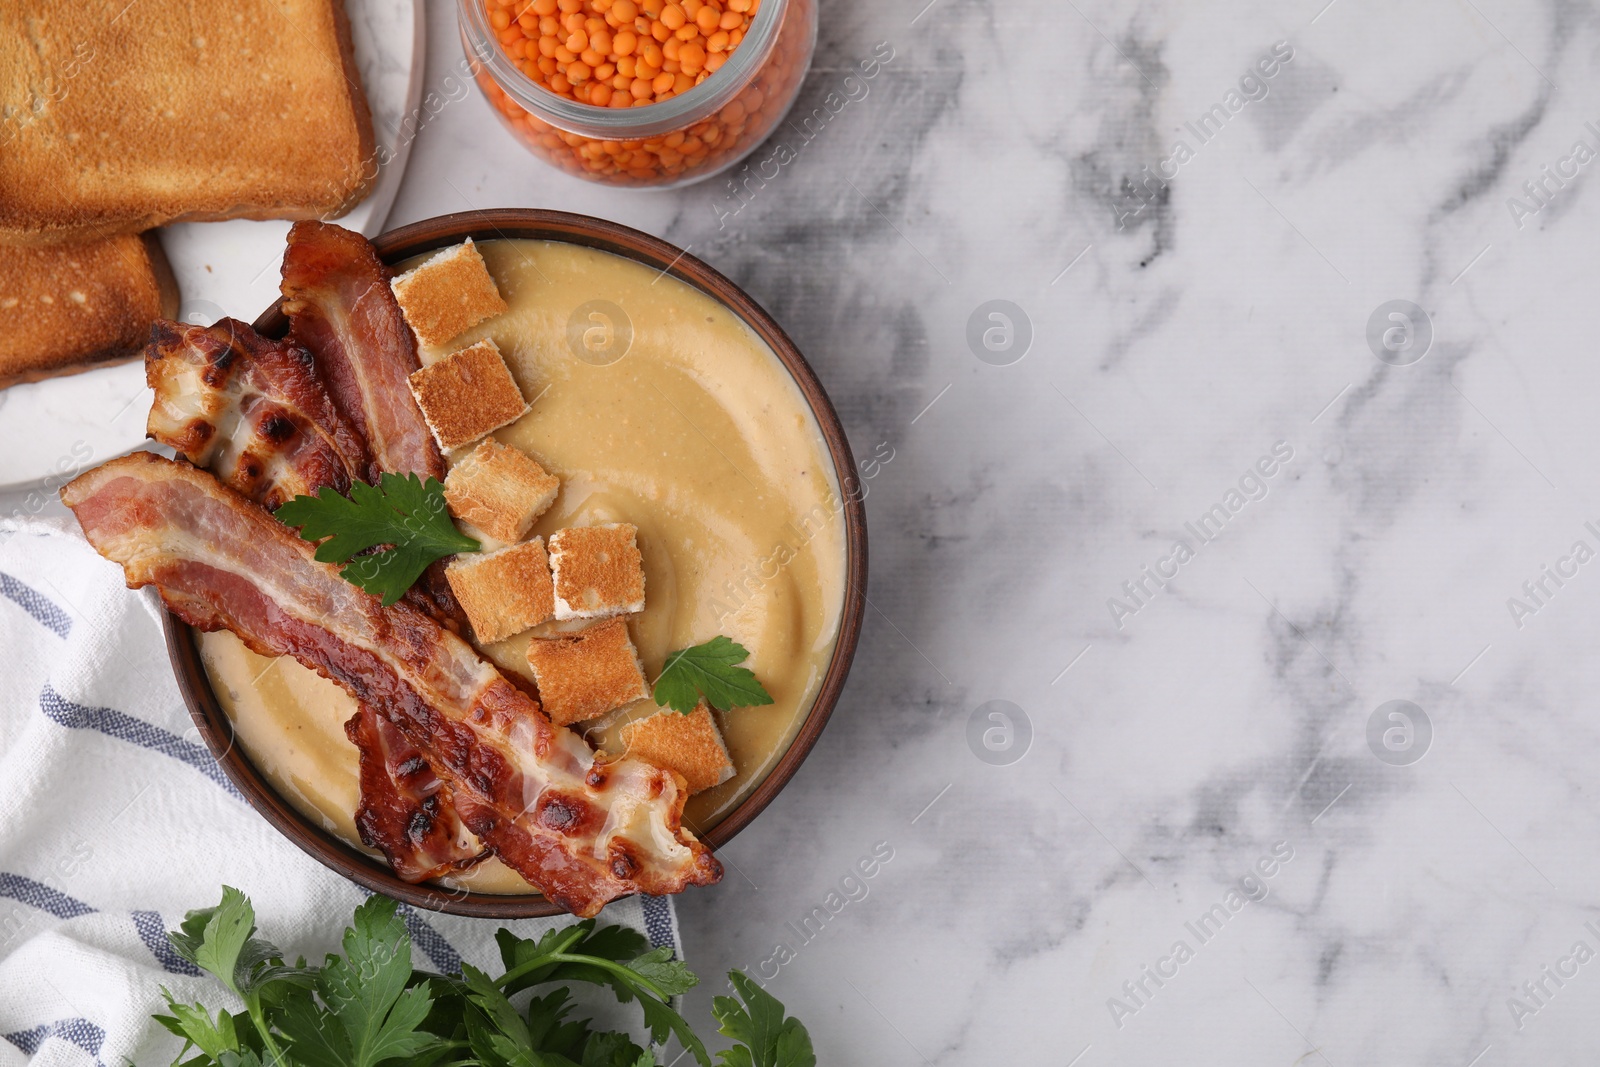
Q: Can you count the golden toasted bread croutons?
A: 7